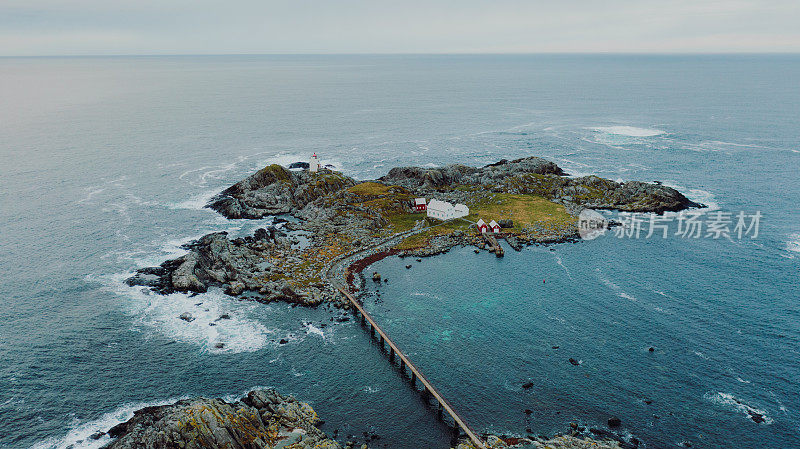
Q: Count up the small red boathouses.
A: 2